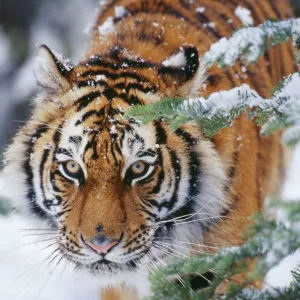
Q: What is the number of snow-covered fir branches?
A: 3